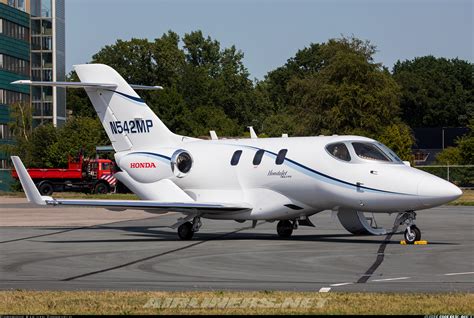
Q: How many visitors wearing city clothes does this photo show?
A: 0